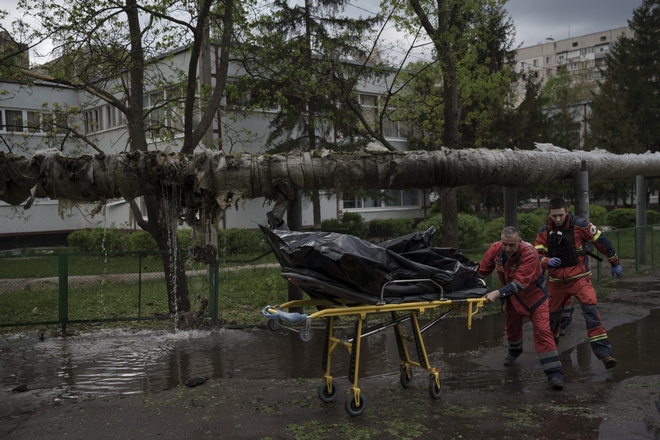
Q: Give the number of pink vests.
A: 0